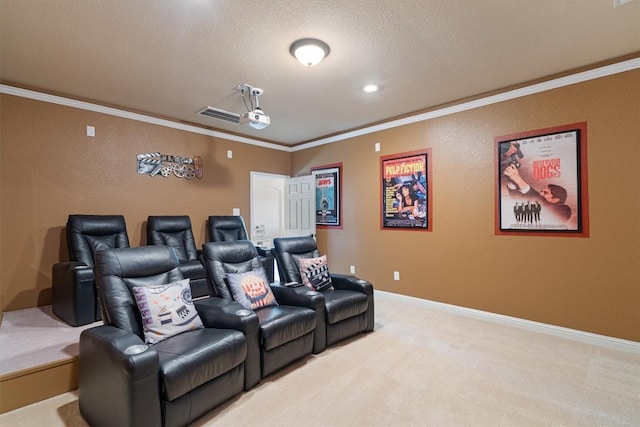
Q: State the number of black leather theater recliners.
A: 6